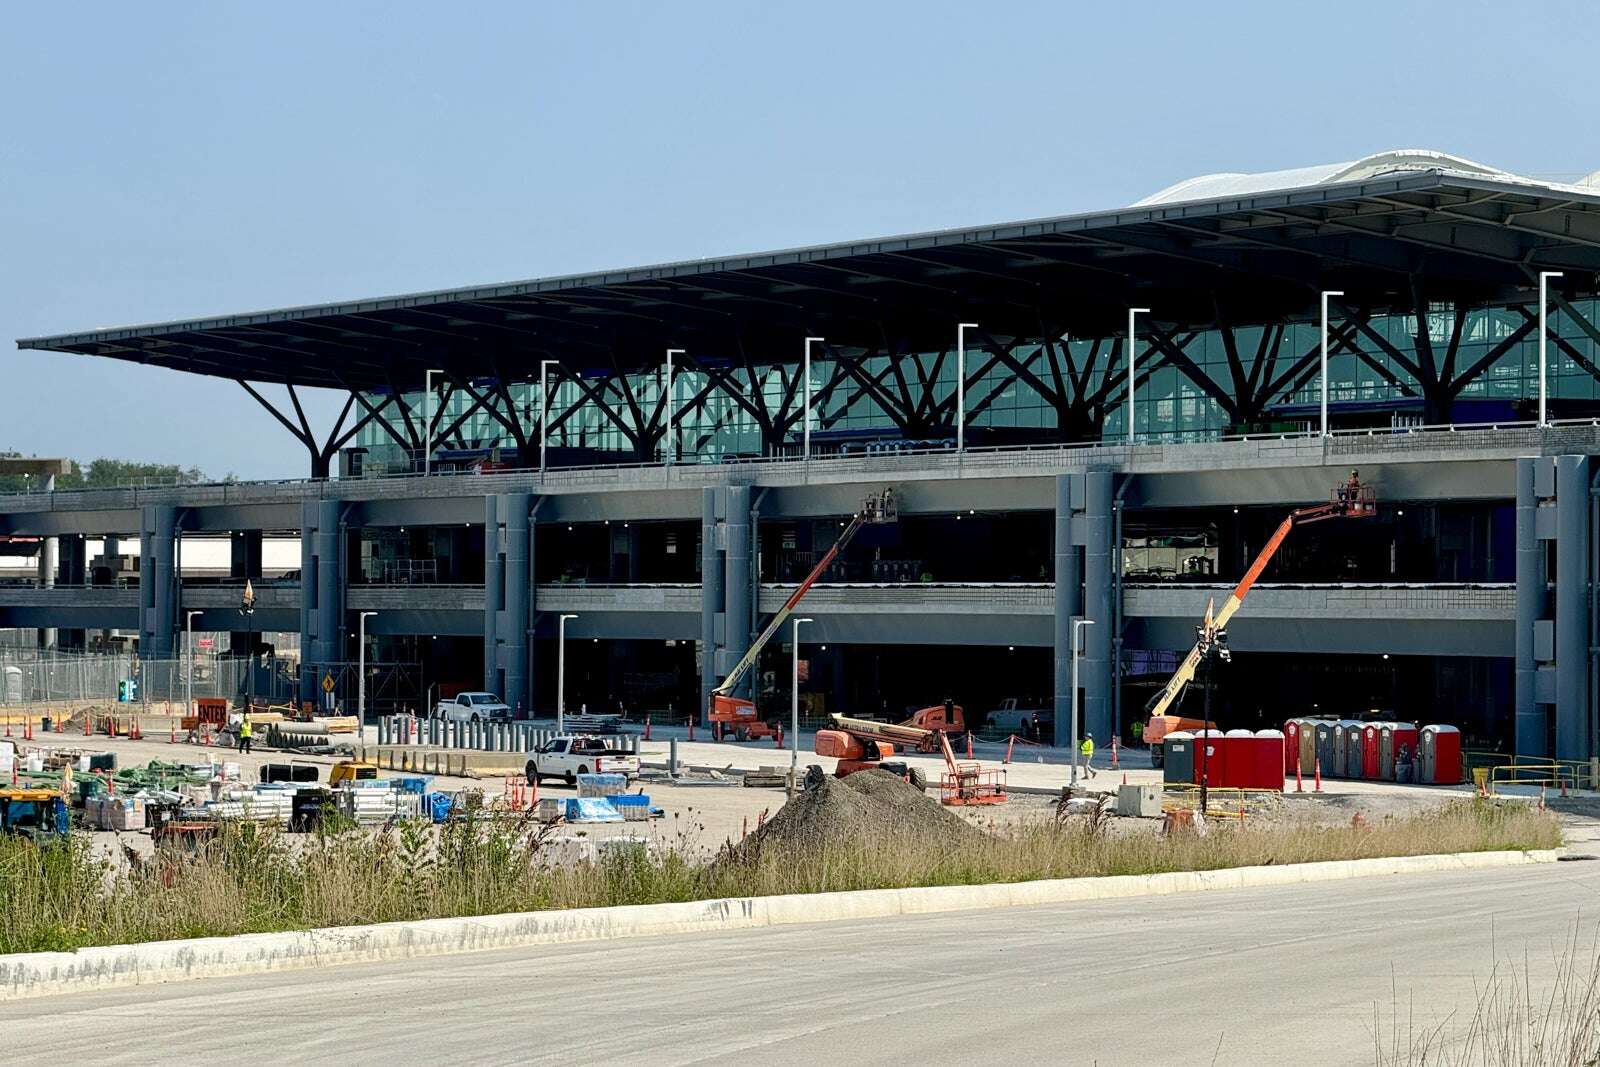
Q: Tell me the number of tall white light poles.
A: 13